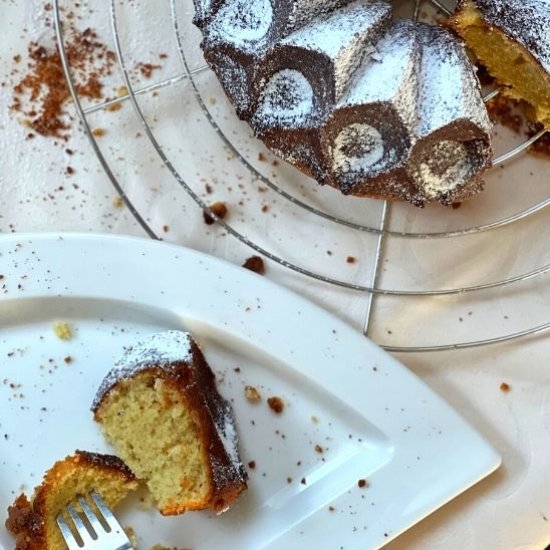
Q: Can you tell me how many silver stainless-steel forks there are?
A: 1